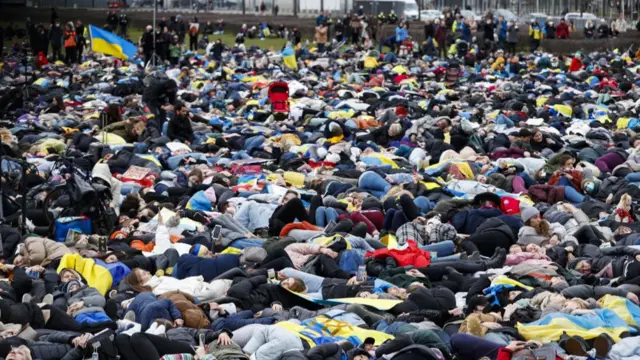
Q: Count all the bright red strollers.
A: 1